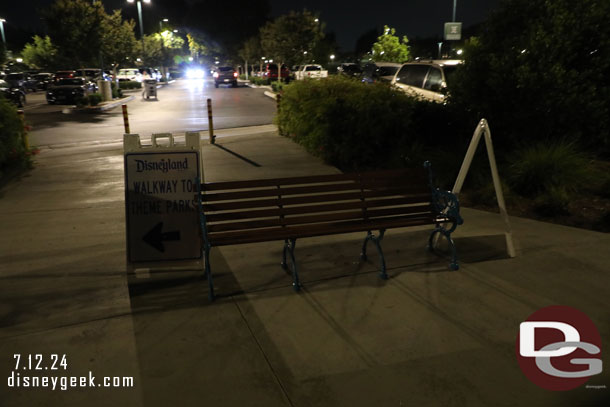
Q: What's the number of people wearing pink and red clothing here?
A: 0